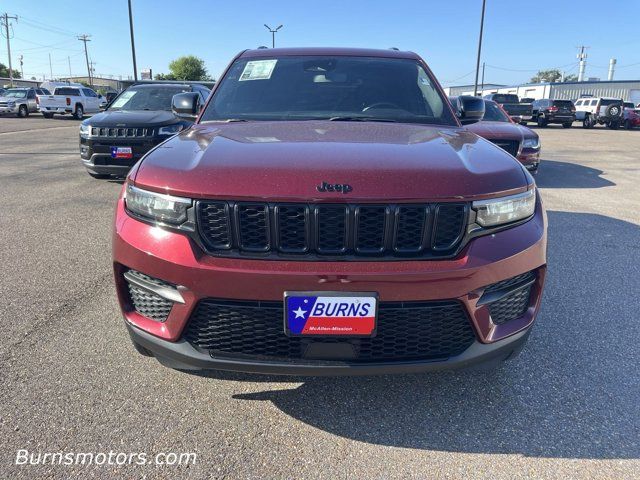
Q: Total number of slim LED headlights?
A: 2